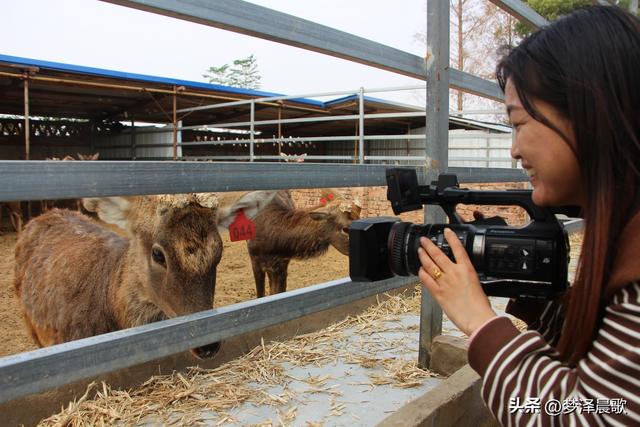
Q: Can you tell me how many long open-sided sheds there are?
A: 1